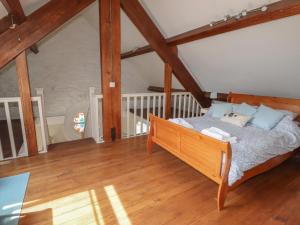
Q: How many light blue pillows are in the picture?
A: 3